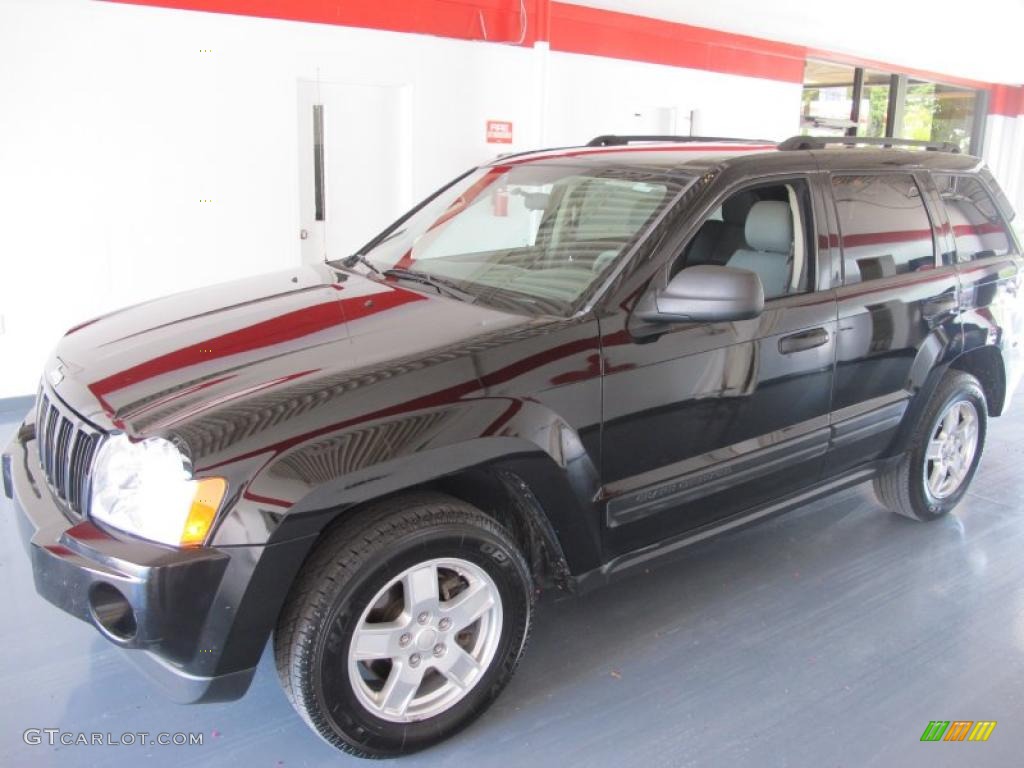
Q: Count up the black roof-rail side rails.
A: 2